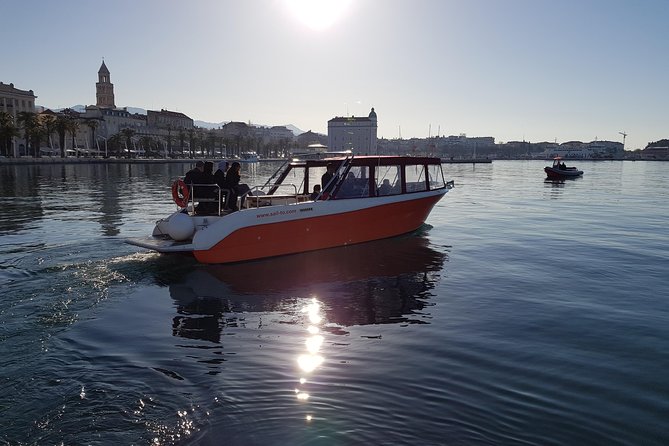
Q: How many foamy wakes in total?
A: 1